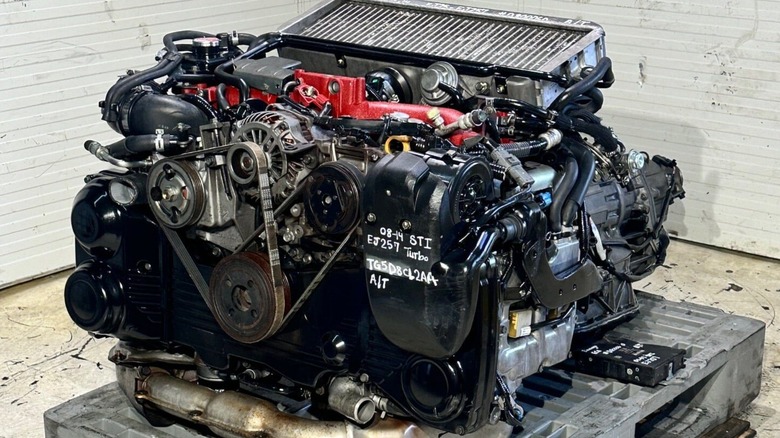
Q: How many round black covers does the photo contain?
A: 3